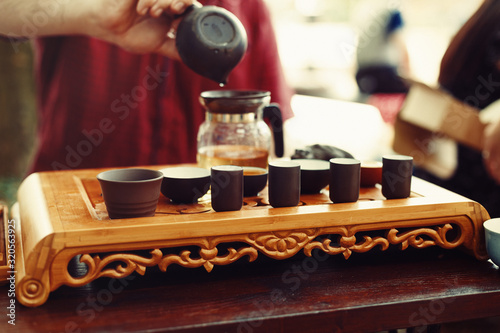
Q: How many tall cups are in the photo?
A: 4